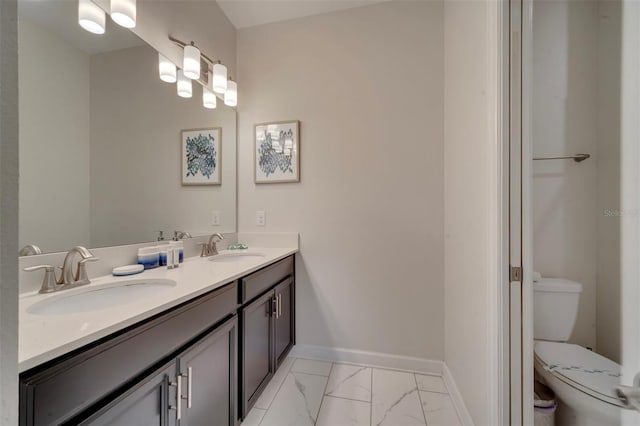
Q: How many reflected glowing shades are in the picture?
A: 4